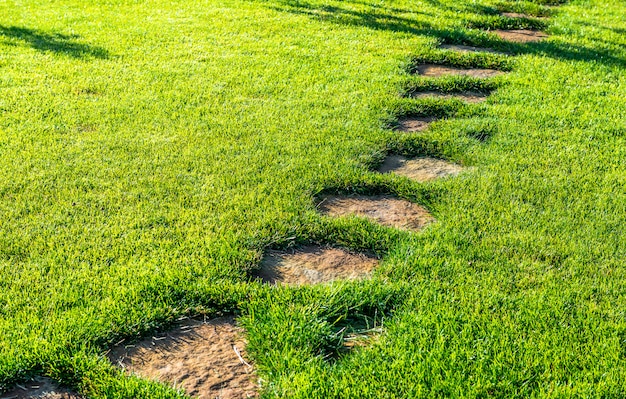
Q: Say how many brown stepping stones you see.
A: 11